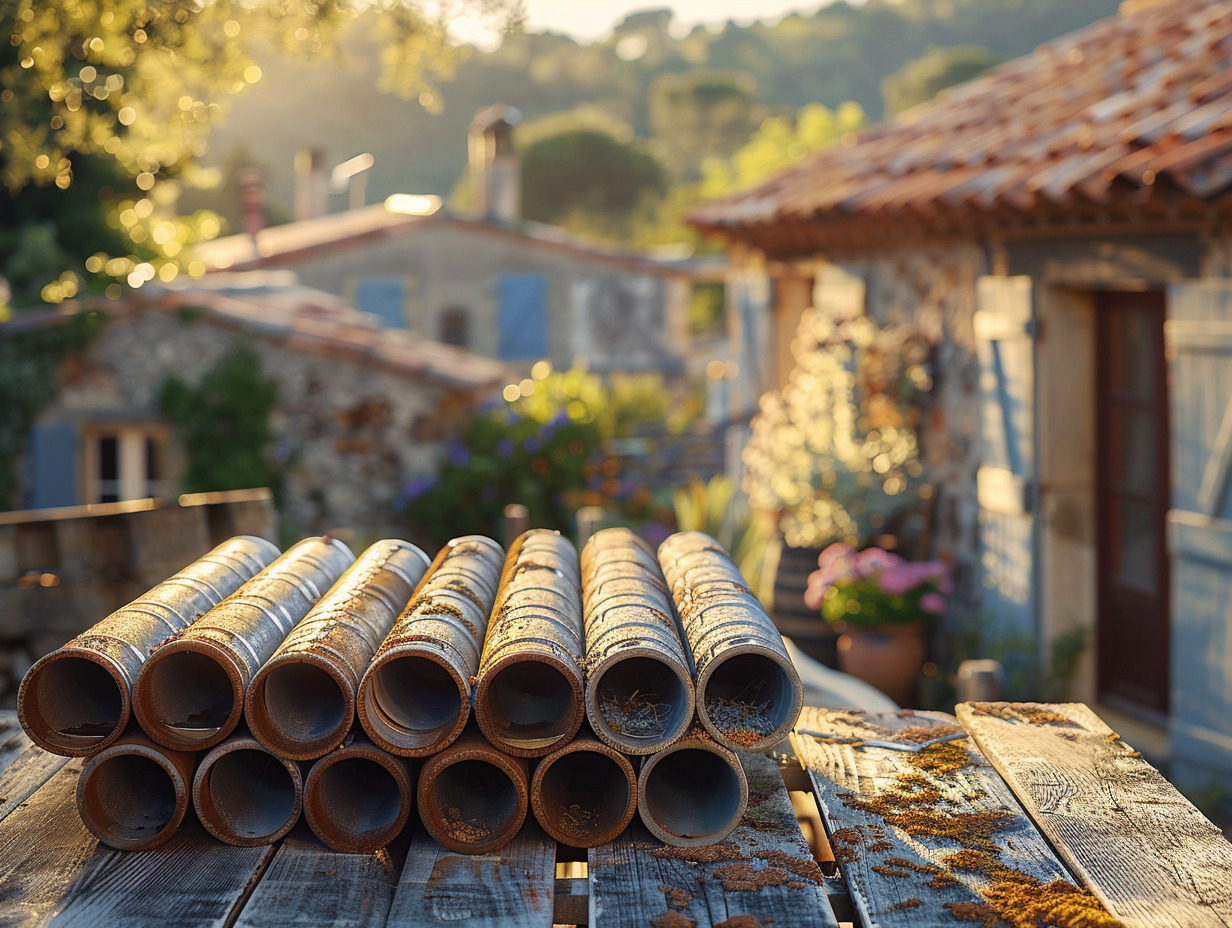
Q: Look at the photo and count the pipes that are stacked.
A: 13